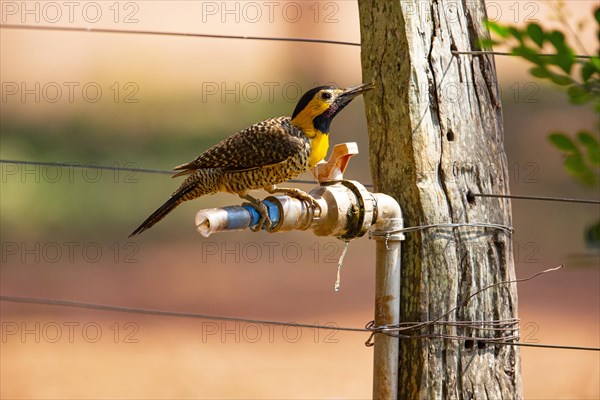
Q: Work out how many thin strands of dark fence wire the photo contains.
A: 3